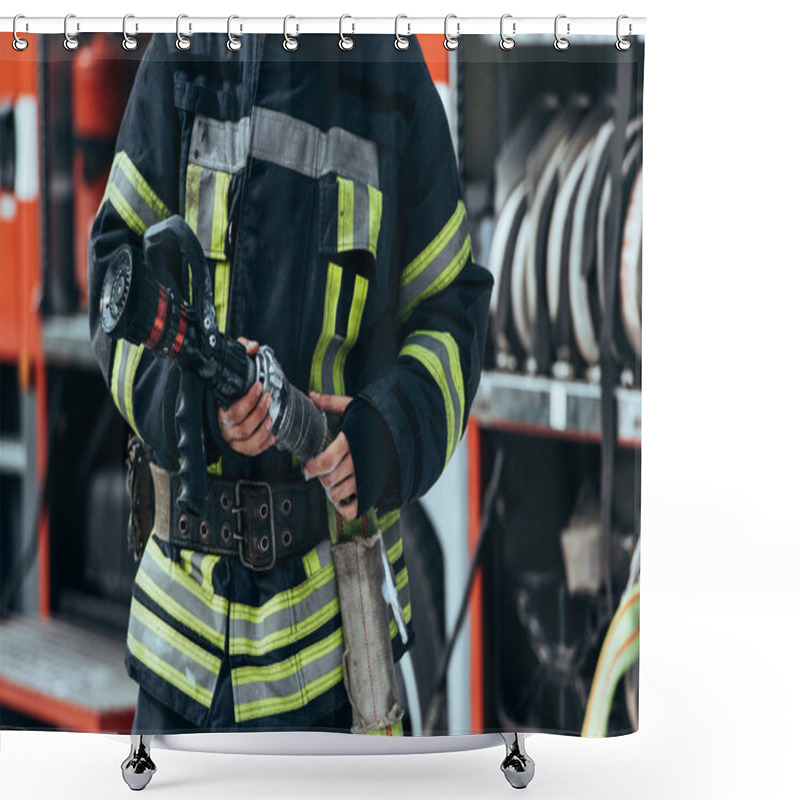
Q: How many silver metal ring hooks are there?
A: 12